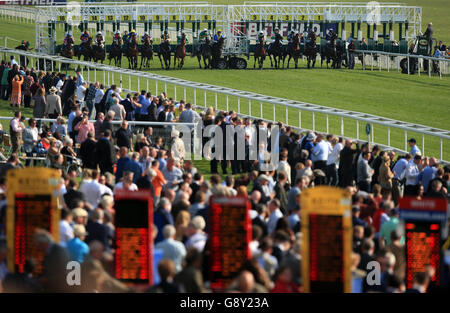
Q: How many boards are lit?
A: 5